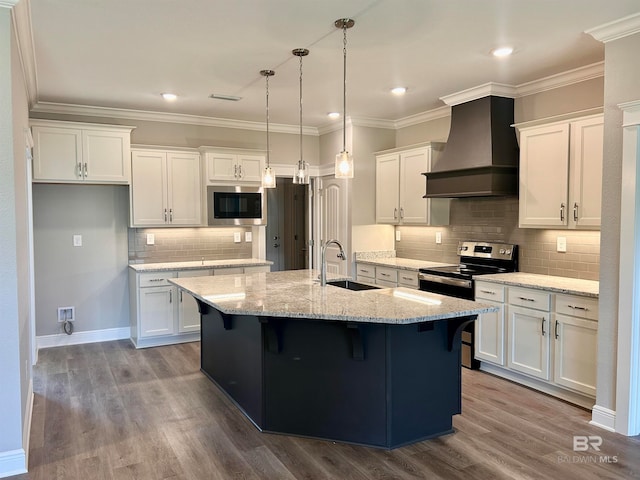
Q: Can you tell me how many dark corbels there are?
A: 5